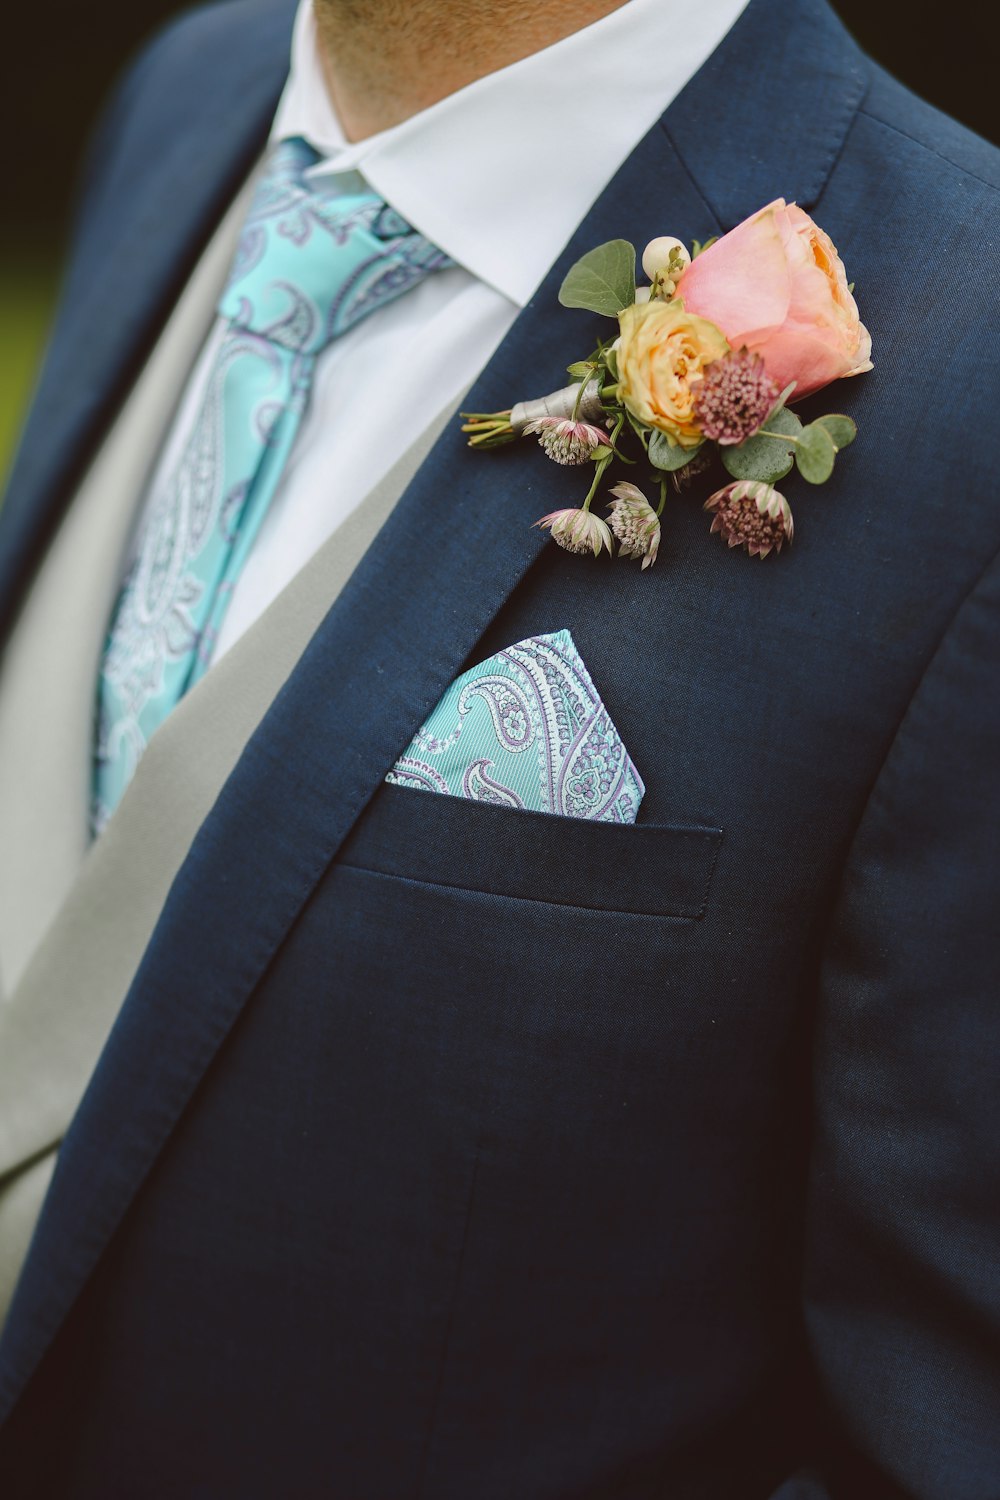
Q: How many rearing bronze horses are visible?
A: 0